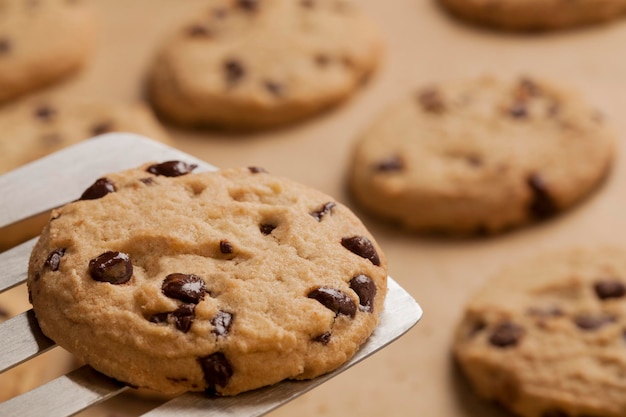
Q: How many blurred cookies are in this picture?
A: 6